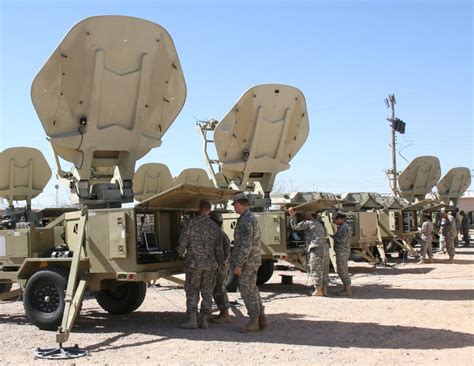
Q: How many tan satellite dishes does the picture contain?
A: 7